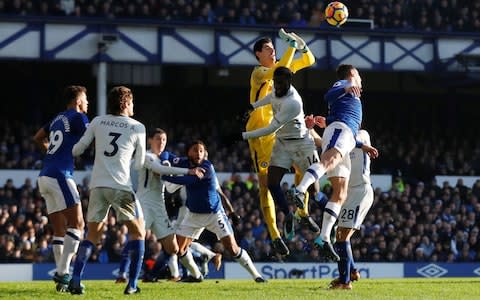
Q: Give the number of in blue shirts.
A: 3